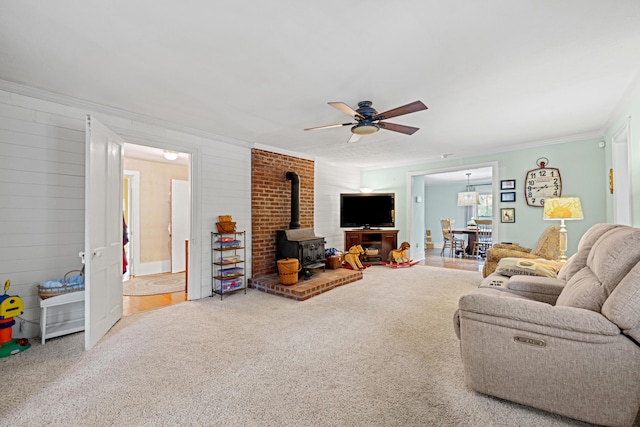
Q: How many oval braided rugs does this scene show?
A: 1